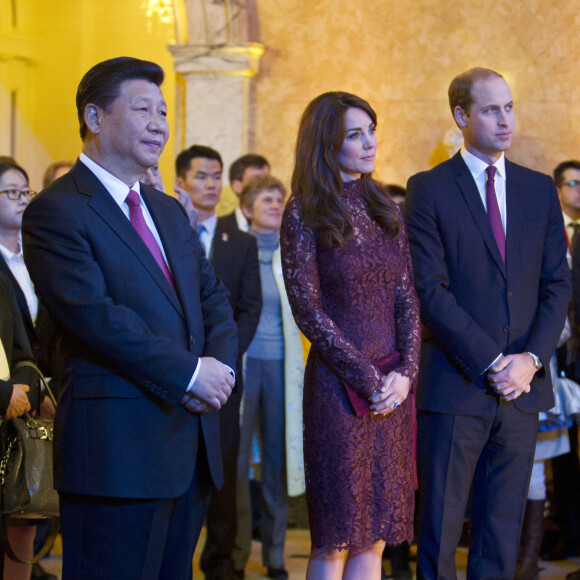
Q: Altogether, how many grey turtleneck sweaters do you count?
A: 1